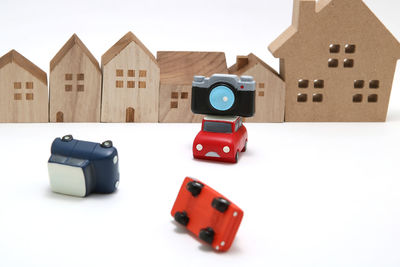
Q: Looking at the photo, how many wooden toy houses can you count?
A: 6